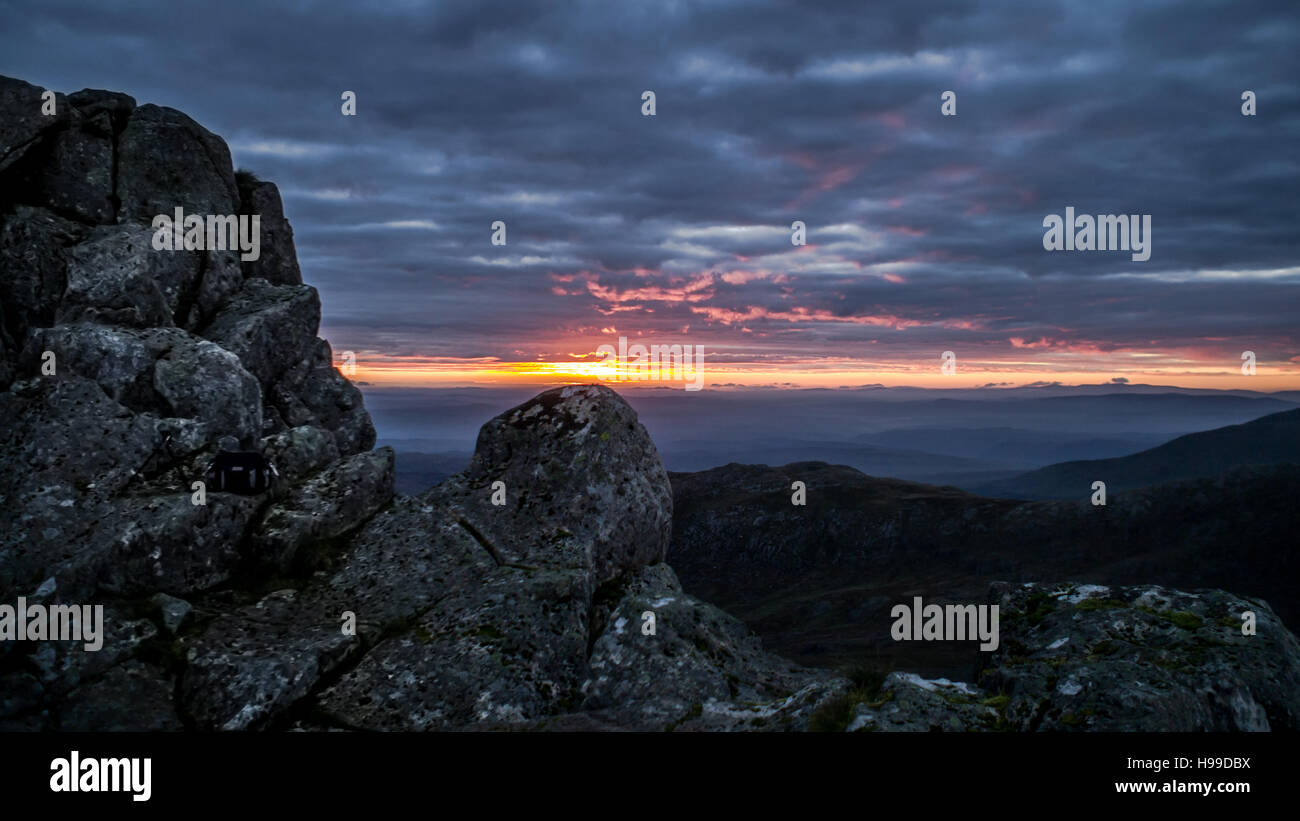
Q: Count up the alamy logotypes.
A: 6